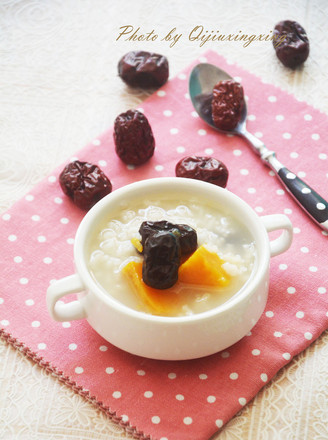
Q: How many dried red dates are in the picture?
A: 8